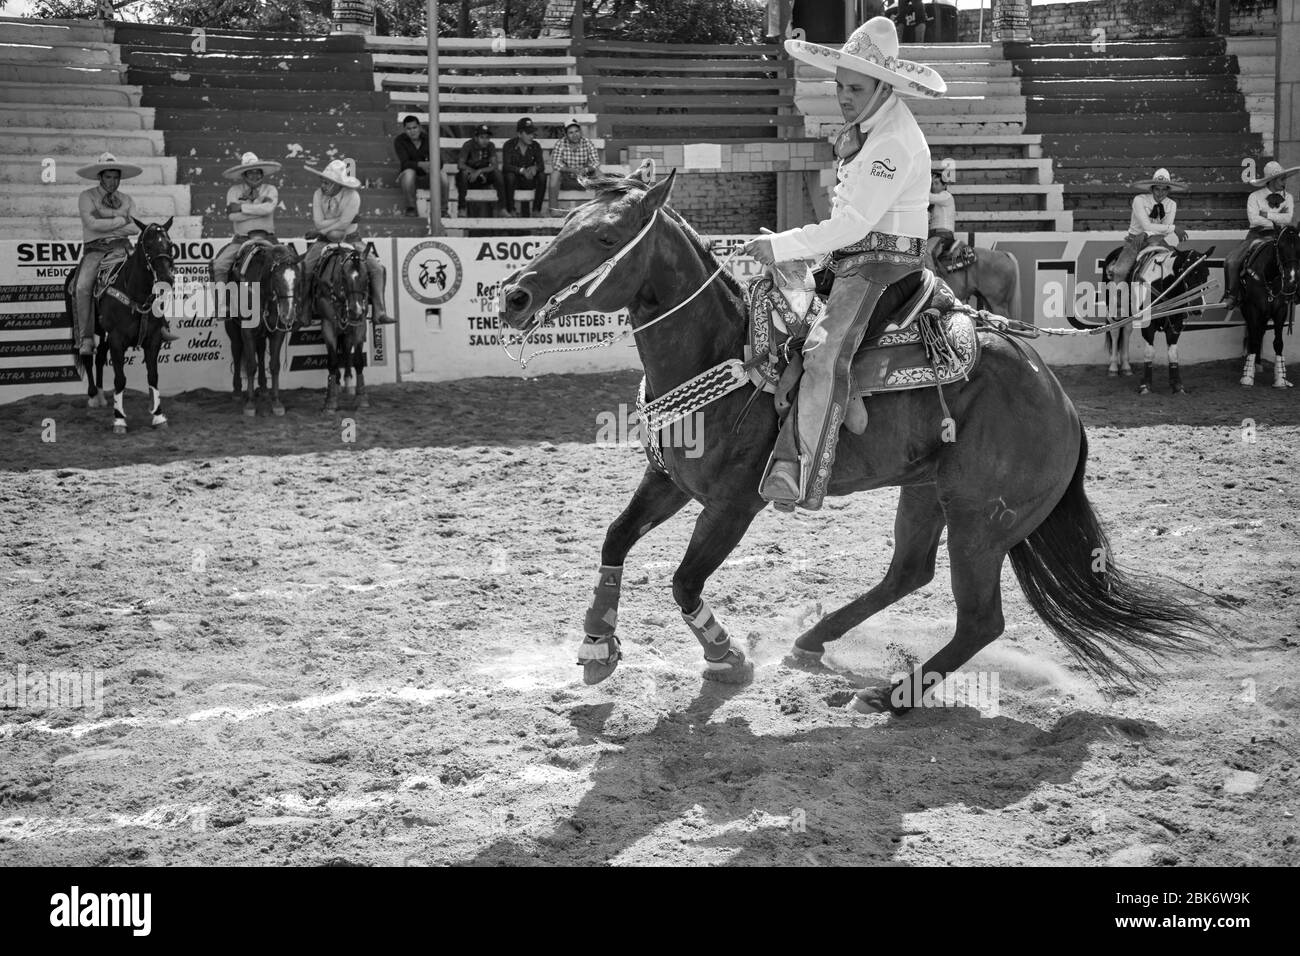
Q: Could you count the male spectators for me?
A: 4